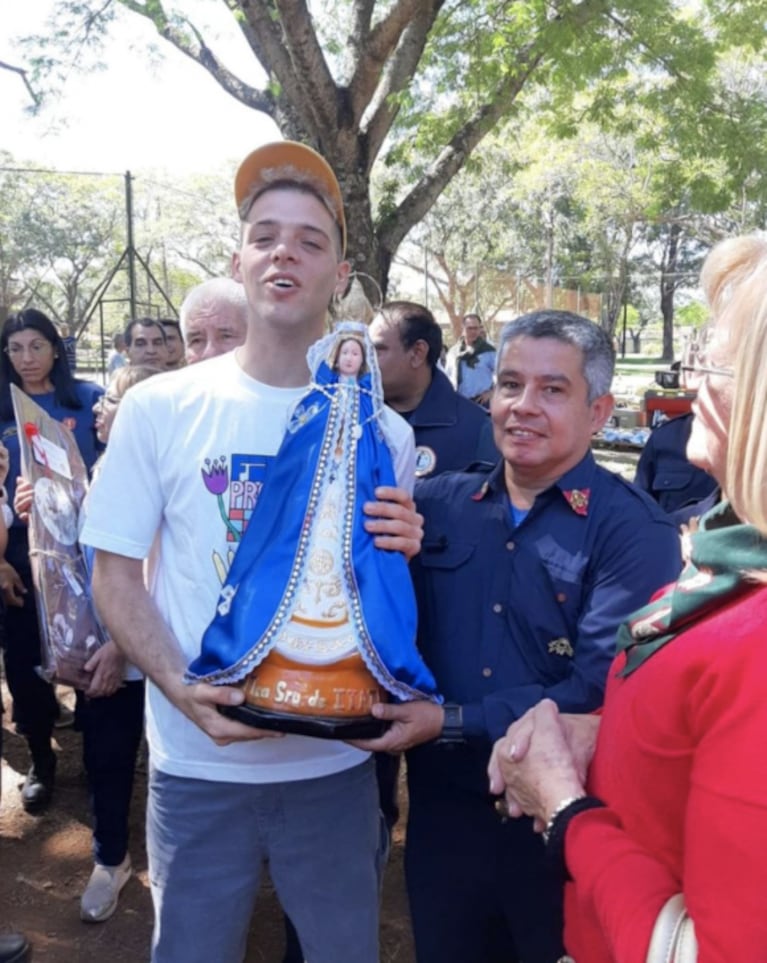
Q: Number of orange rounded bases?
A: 1